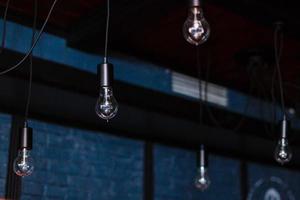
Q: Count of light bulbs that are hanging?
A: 5